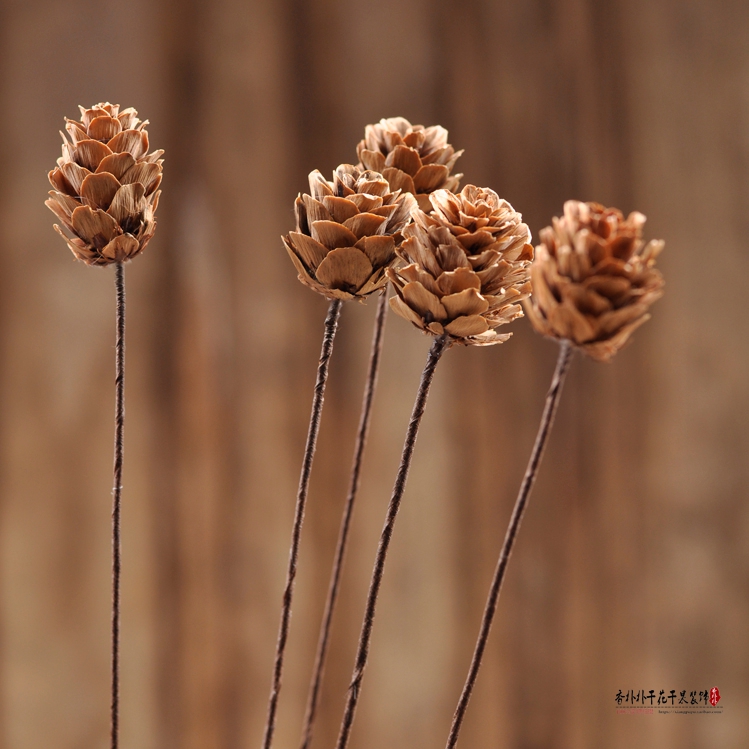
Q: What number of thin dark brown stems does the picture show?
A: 5